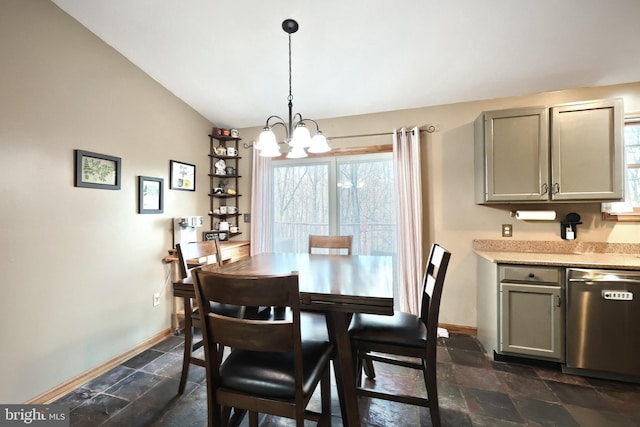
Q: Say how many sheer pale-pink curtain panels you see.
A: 2